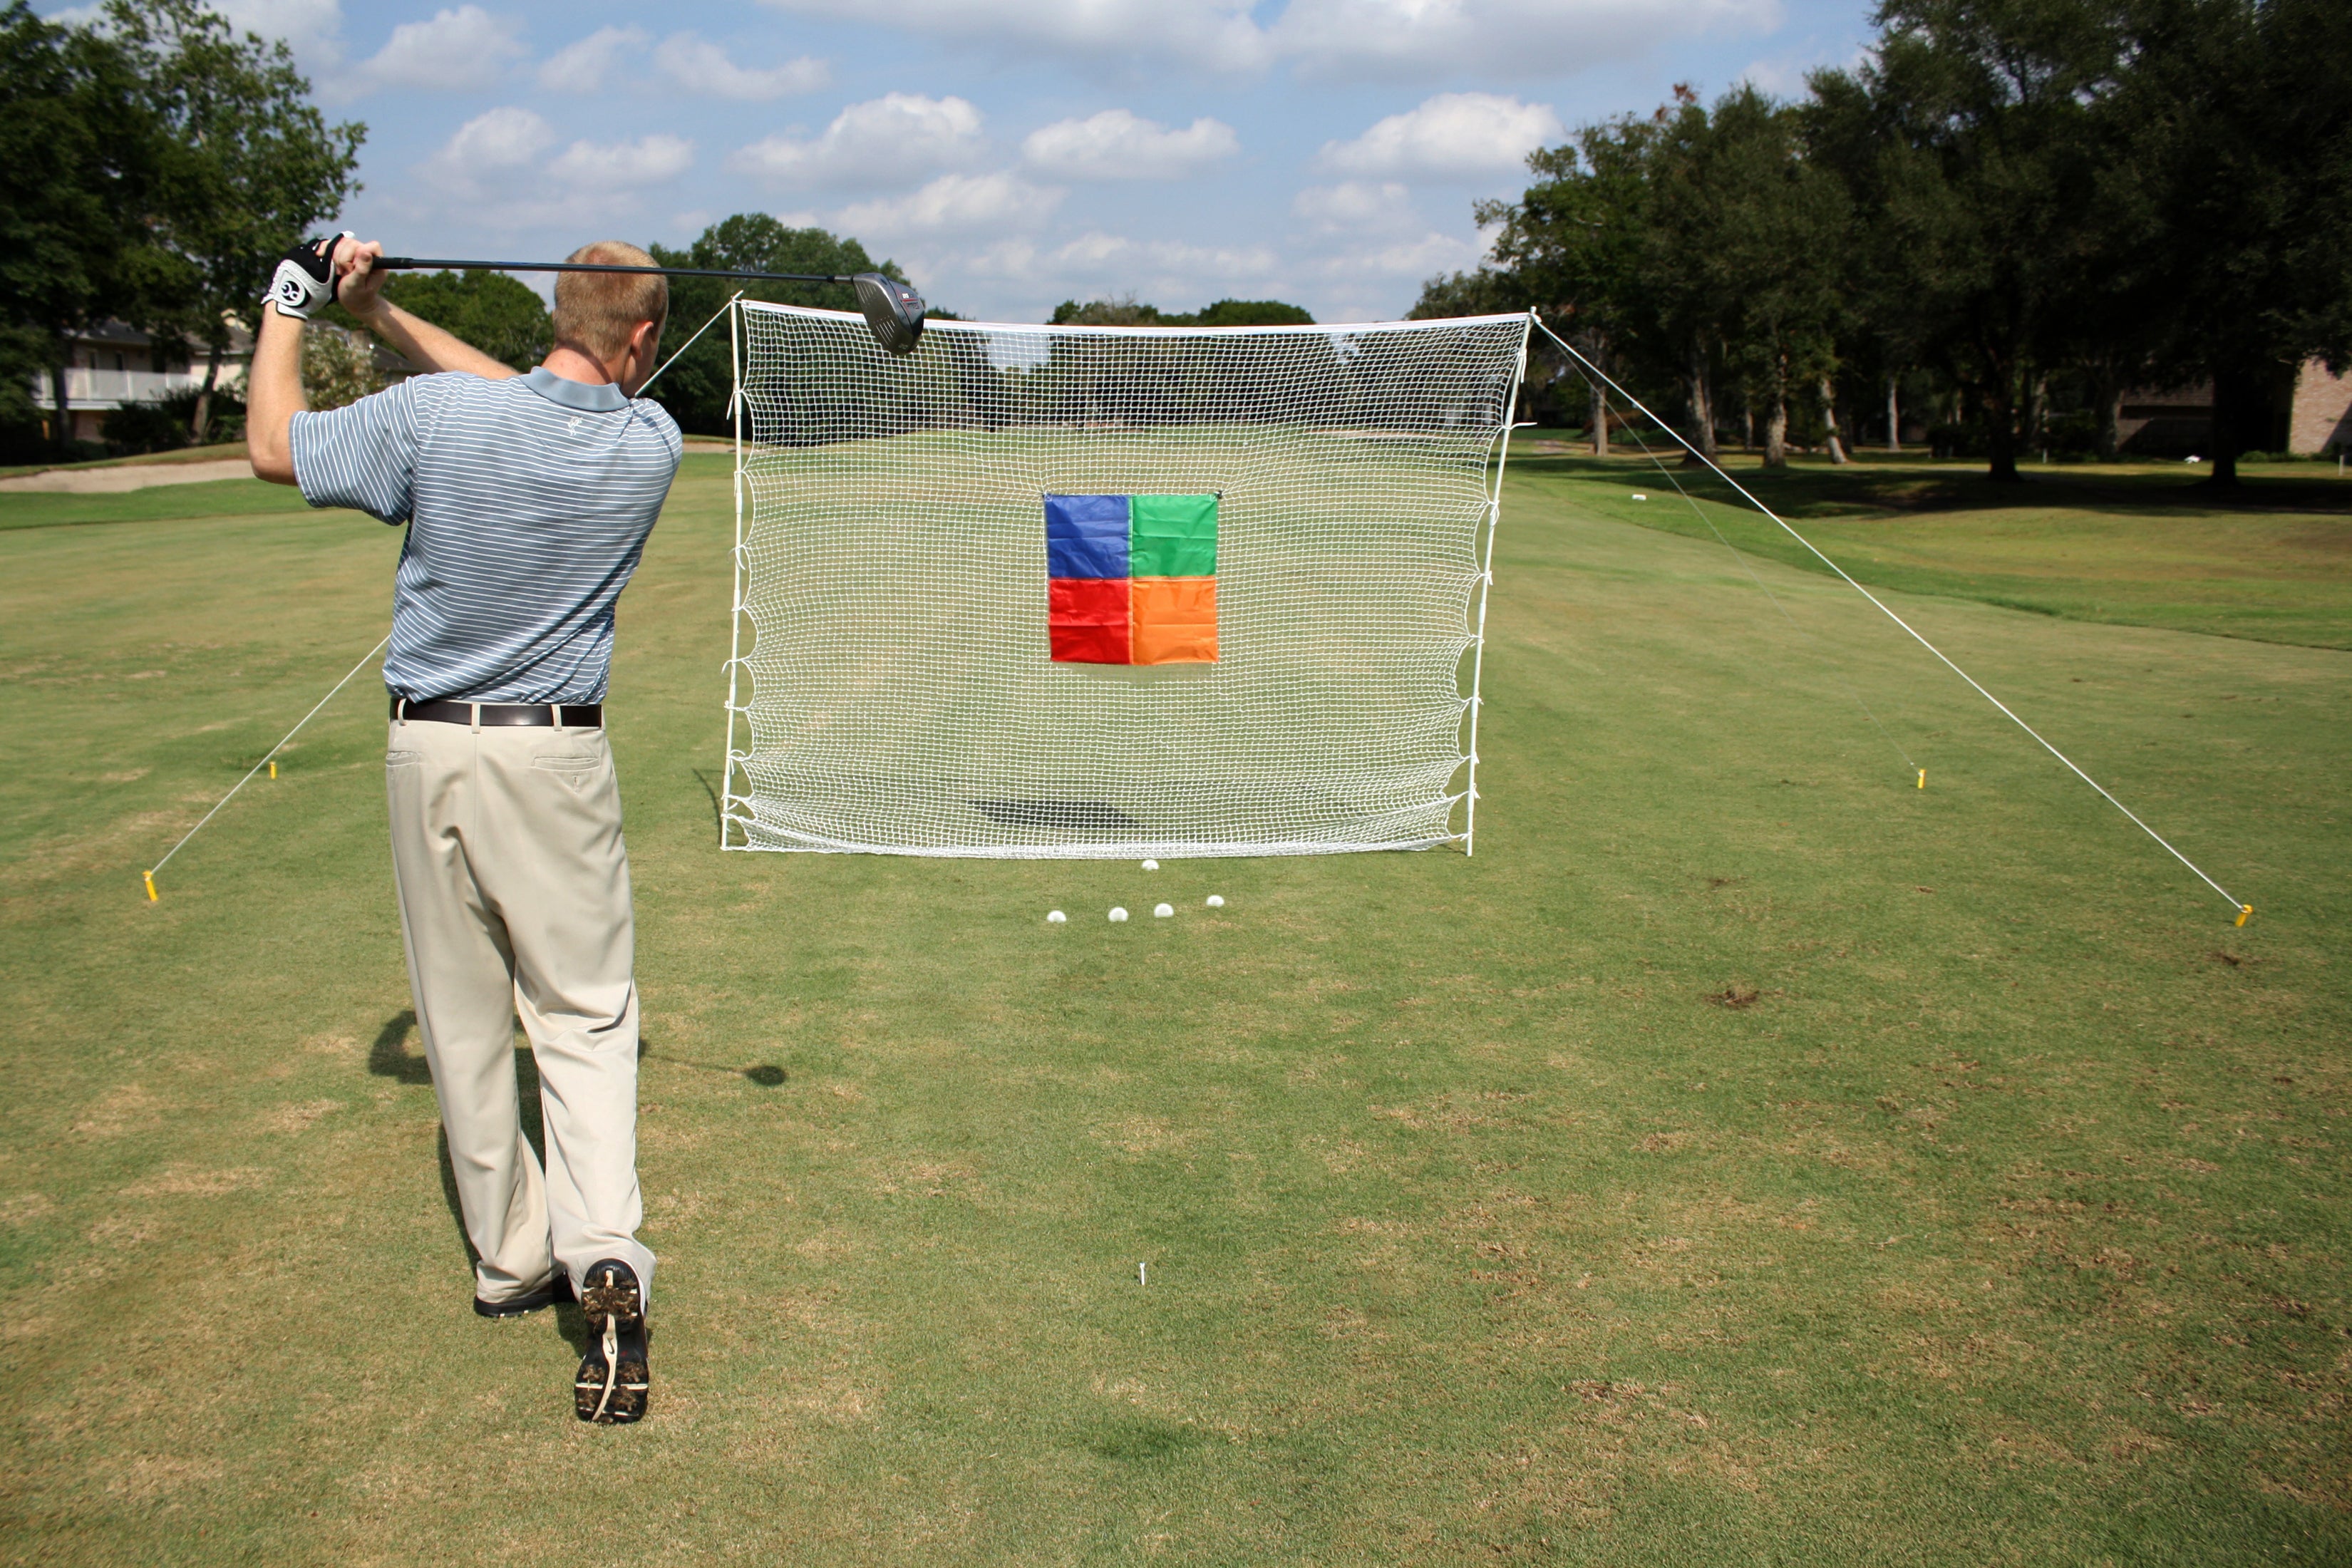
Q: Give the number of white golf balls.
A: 5